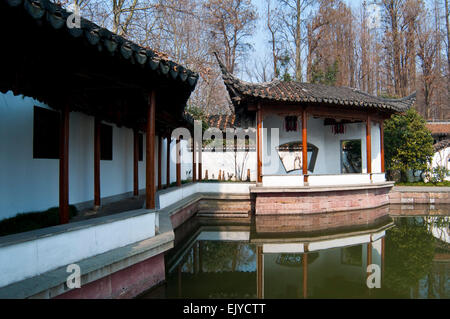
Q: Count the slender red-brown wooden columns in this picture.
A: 13